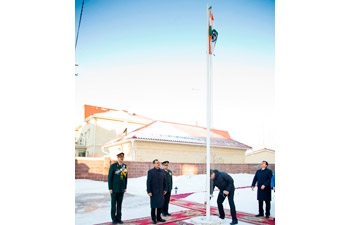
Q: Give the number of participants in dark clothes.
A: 5